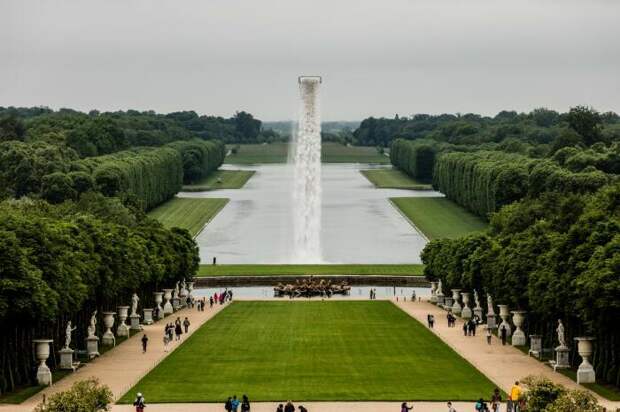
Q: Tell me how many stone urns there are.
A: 12